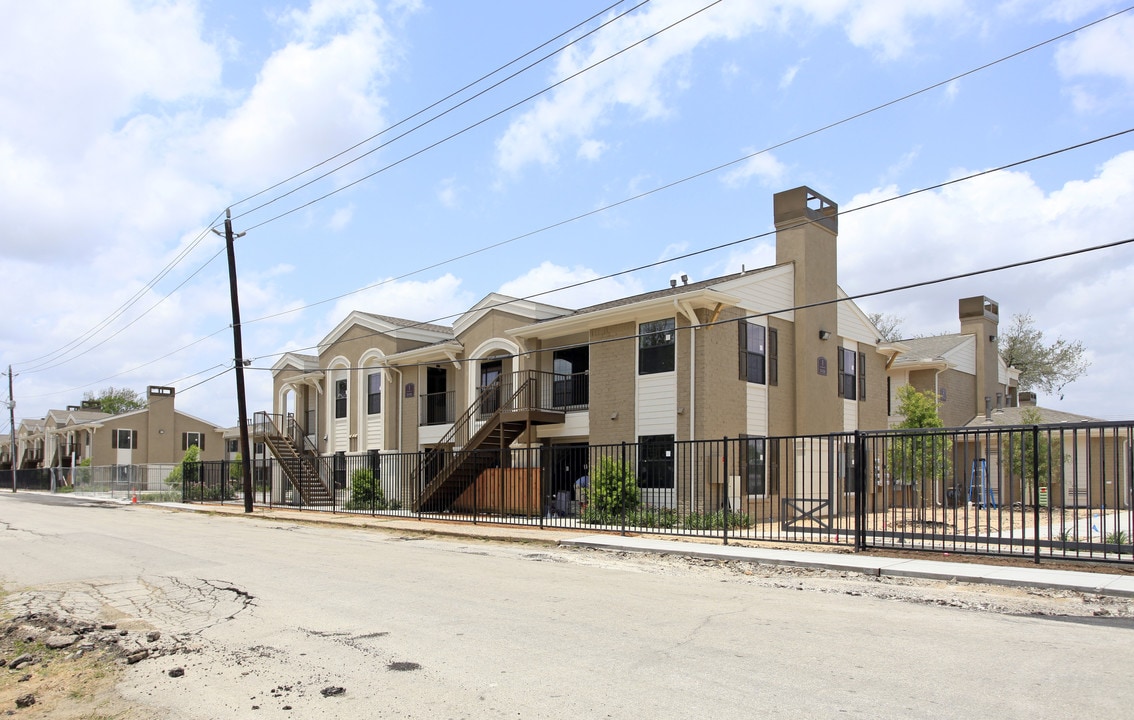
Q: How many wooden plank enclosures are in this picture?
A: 1